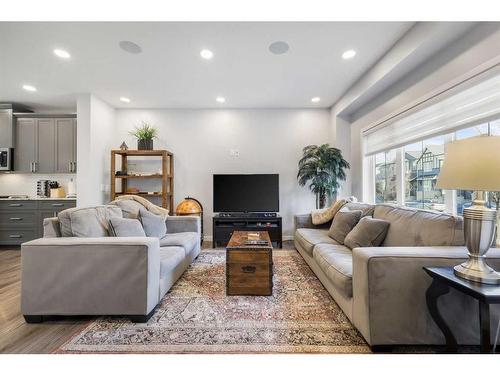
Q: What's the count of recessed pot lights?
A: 7